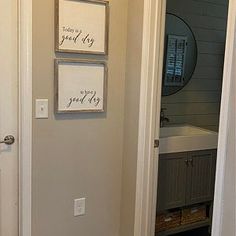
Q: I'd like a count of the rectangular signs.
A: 2